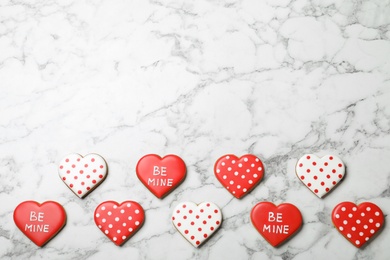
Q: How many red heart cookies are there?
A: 6